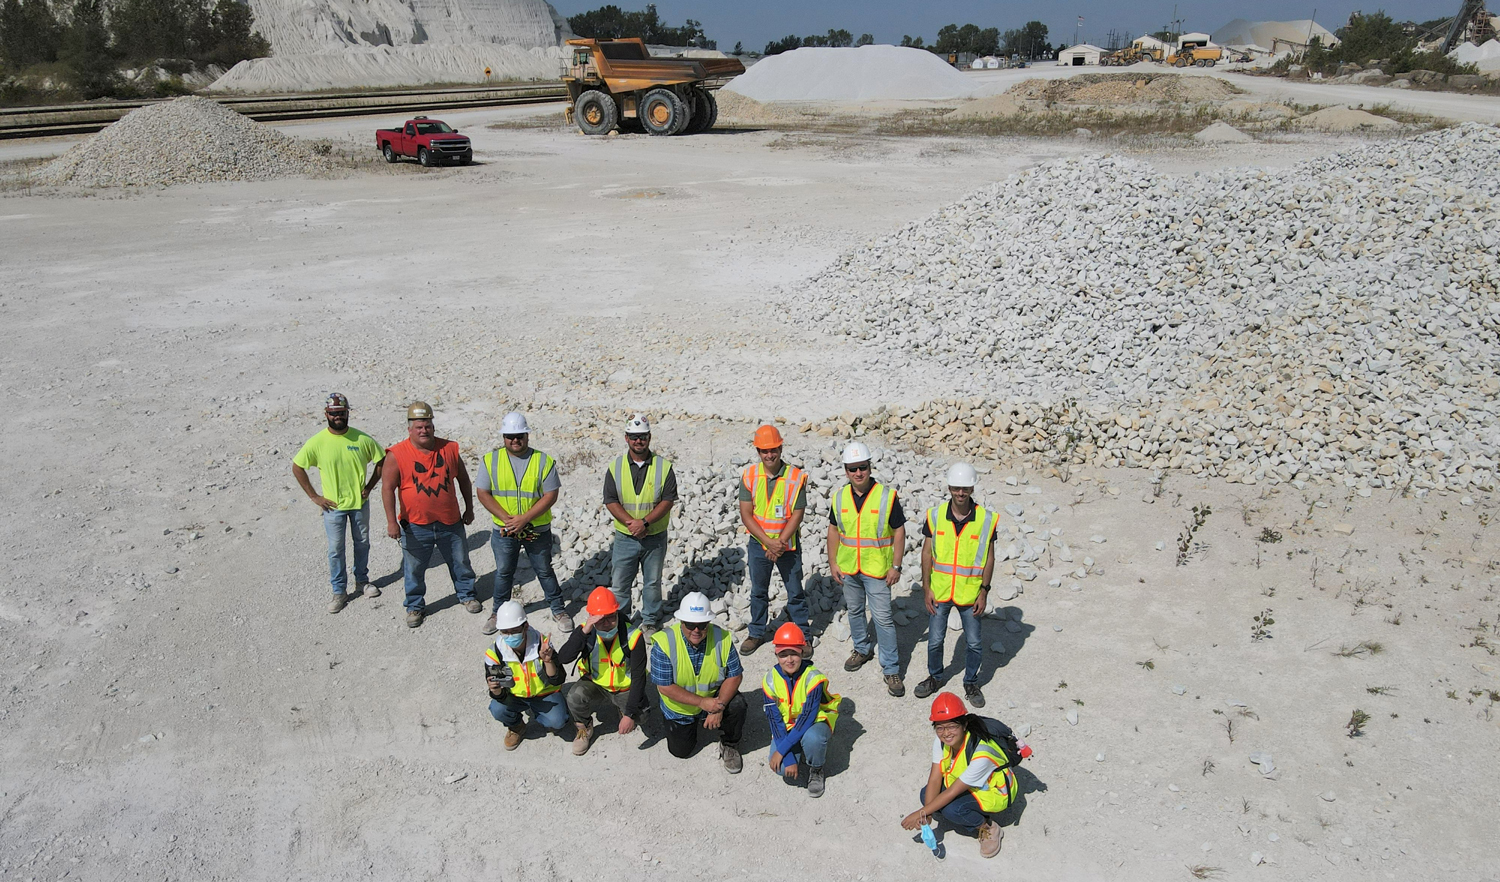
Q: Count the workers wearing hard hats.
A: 12